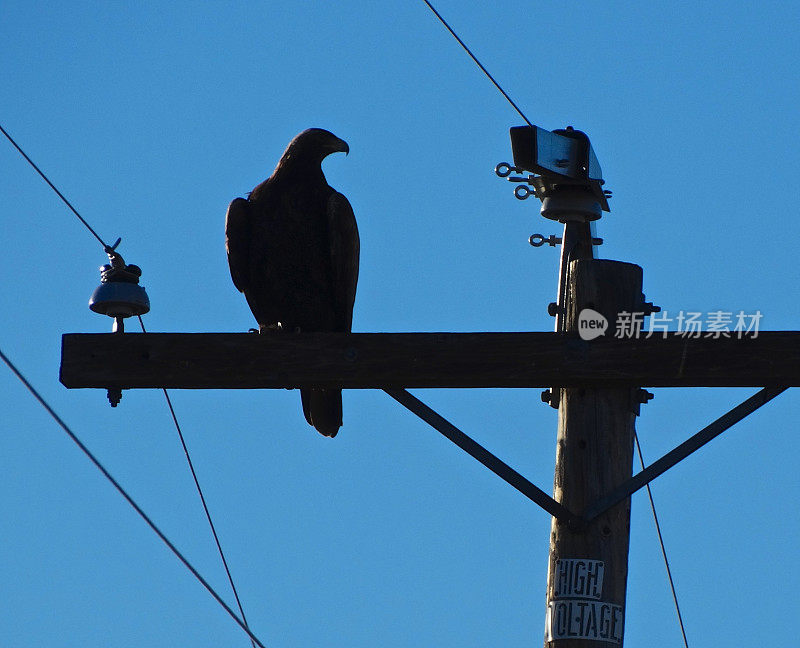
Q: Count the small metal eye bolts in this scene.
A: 3